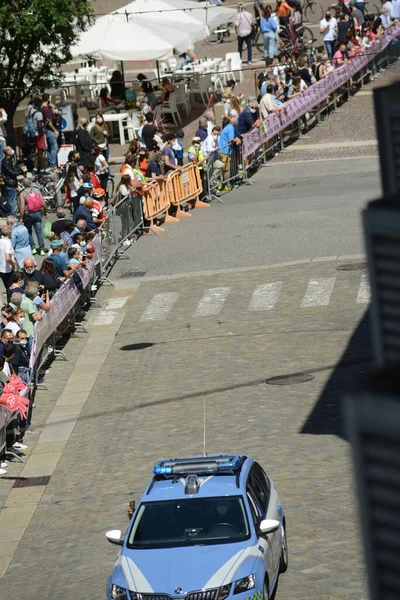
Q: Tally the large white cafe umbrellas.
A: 3